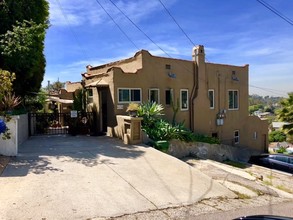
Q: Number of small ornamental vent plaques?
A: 2